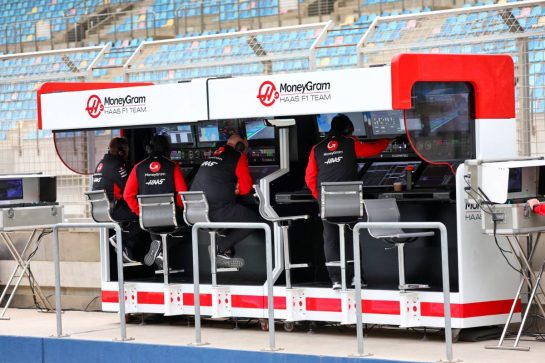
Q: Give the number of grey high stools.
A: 6